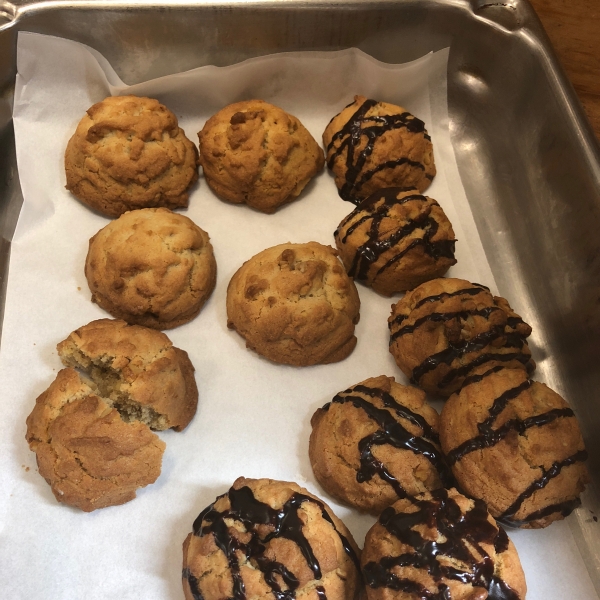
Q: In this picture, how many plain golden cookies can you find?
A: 5